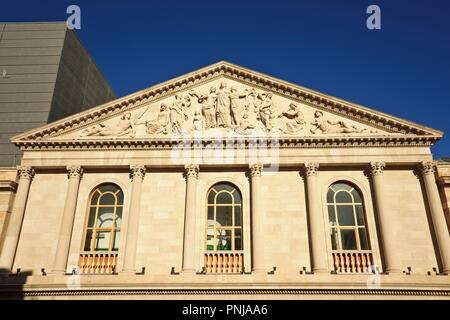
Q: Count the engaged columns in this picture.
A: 8